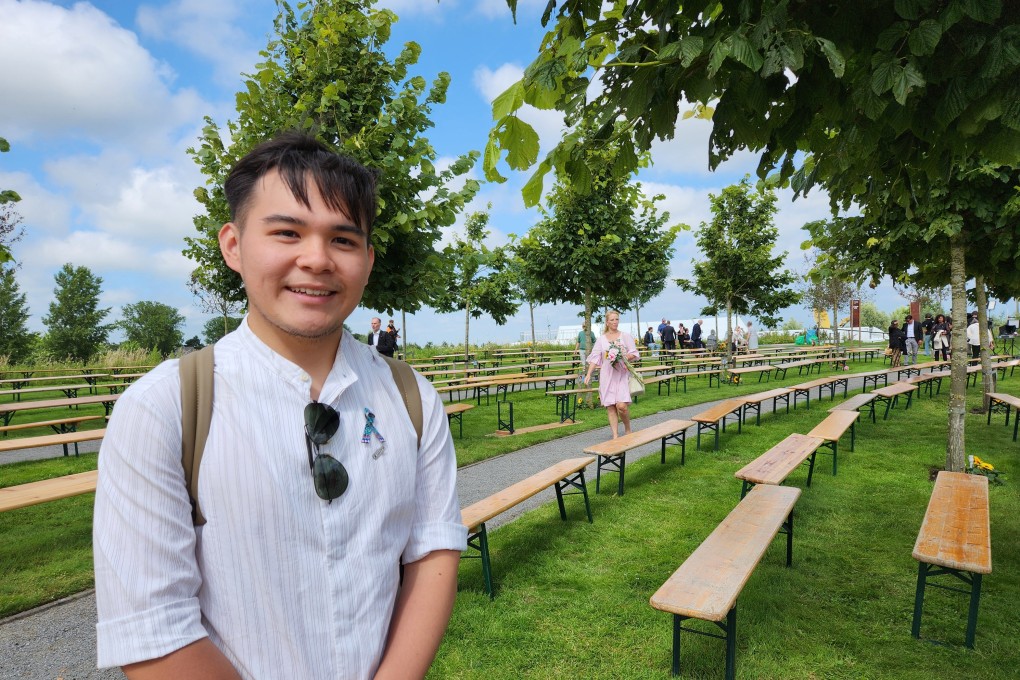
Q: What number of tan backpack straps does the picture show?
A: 2